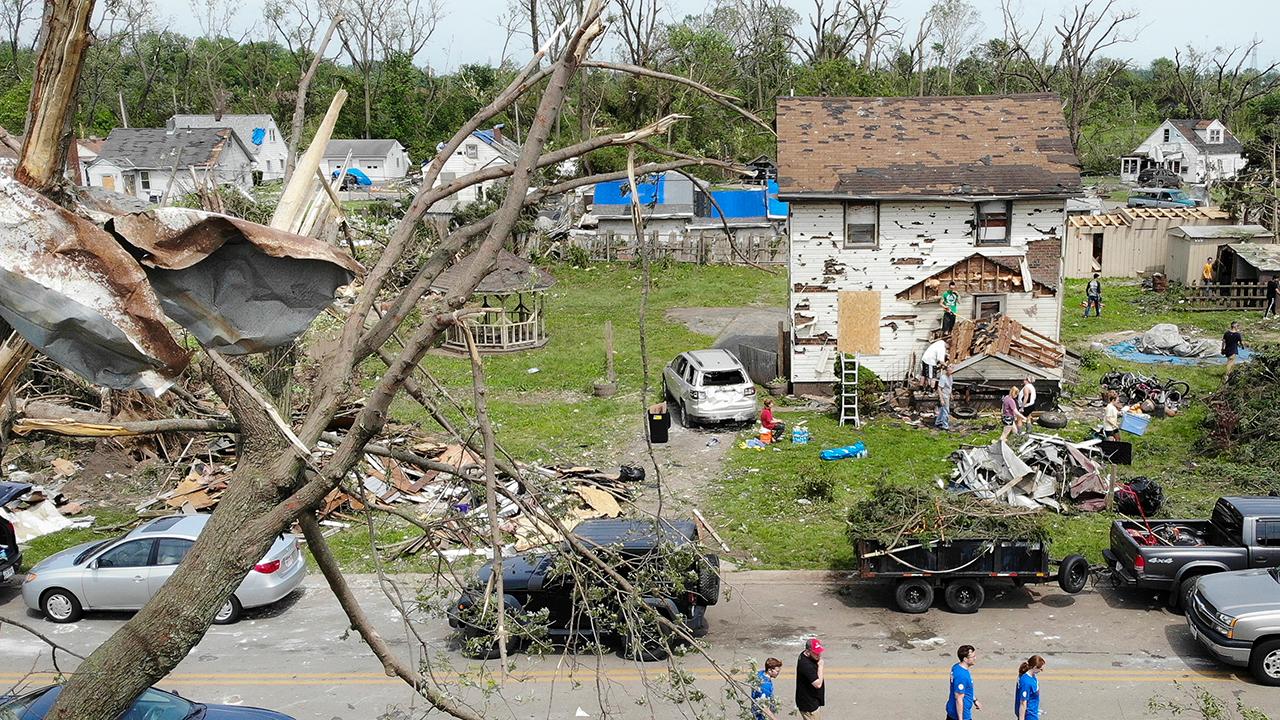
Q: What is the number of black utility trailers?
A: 1